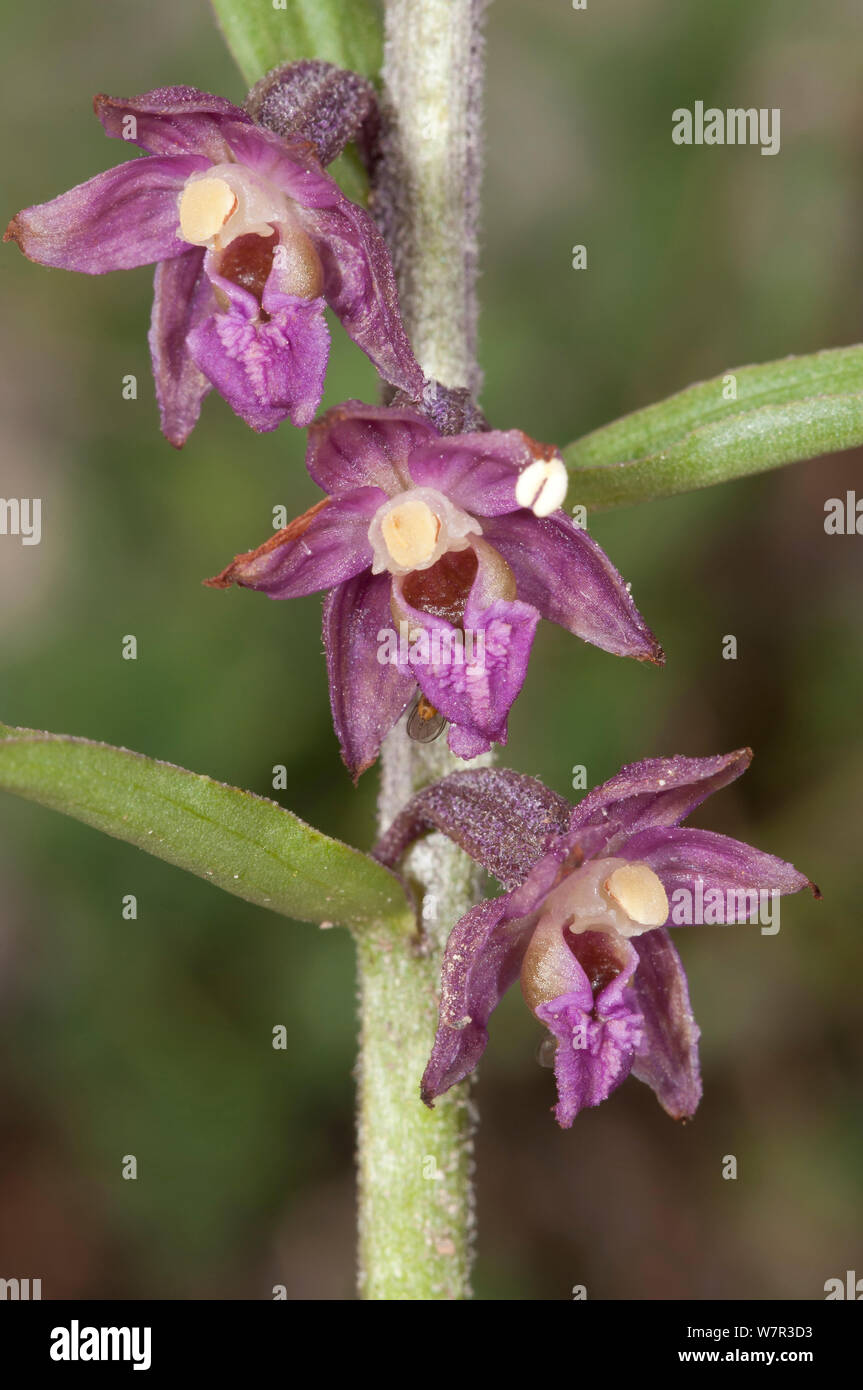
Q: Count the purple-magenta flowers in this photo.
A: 3